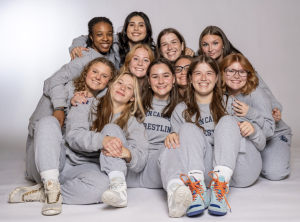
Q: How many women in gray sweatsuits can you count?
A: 11